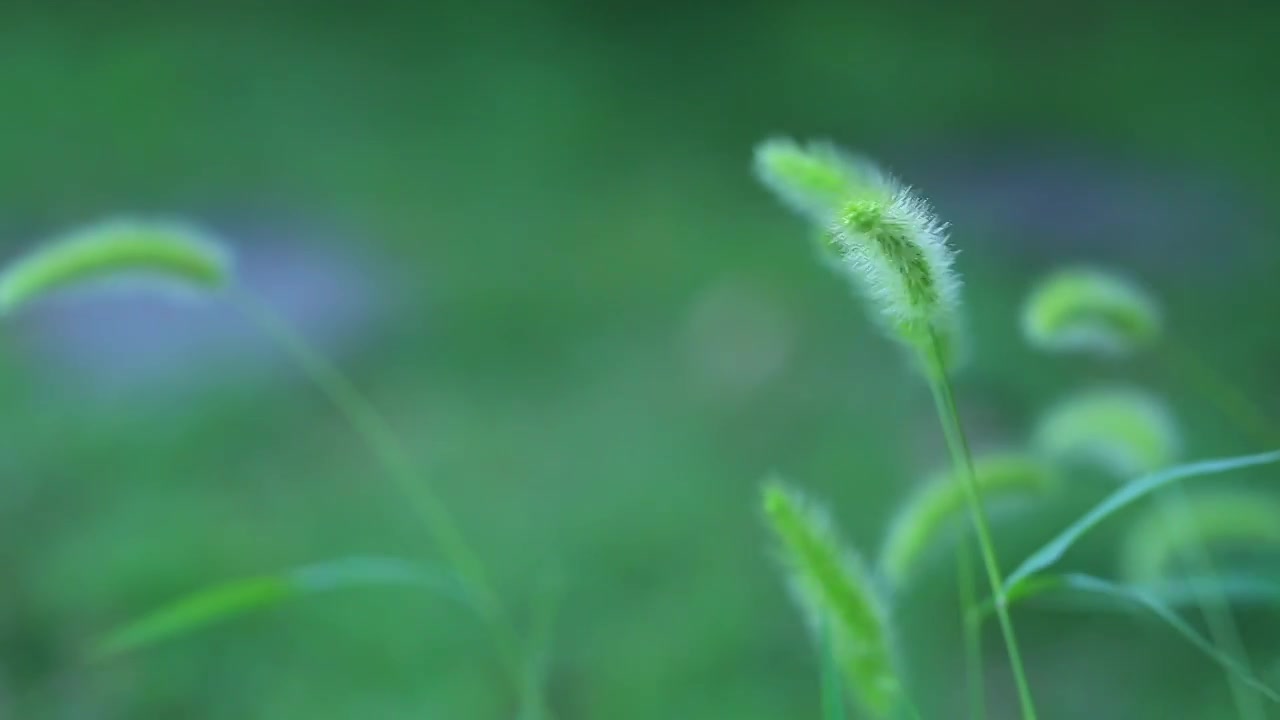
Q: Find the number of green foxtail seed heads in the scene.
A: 8